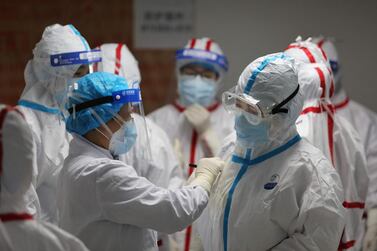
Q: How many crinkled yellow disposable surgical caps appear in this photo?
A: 0